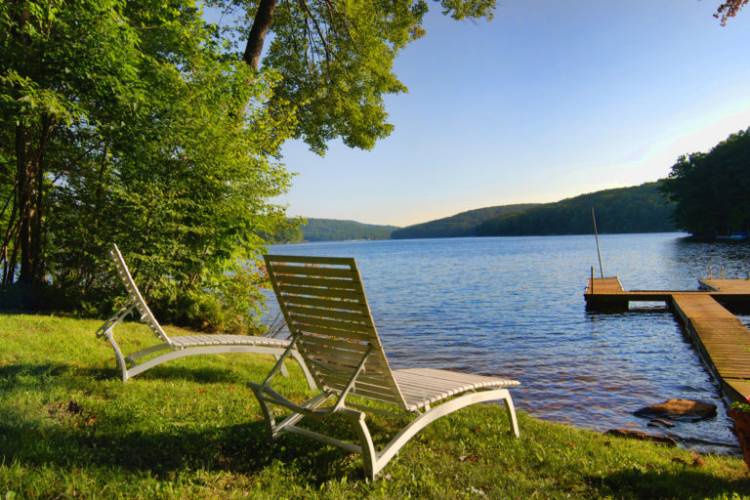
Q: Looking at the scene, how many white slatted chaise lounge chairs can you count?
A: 2